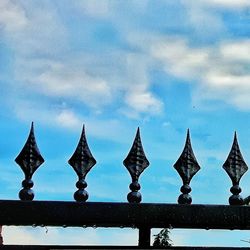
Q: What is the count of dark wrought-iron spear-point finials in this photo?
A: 5